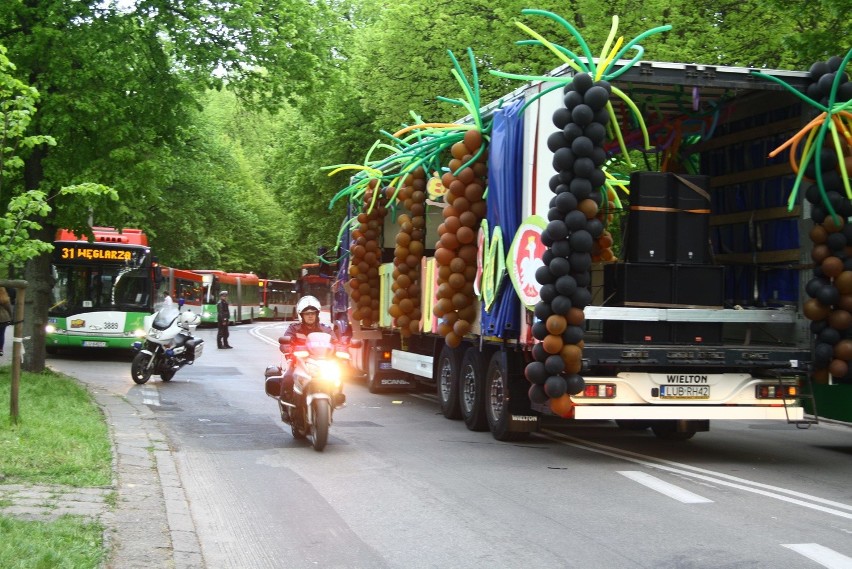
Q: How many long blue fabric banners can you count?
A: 1